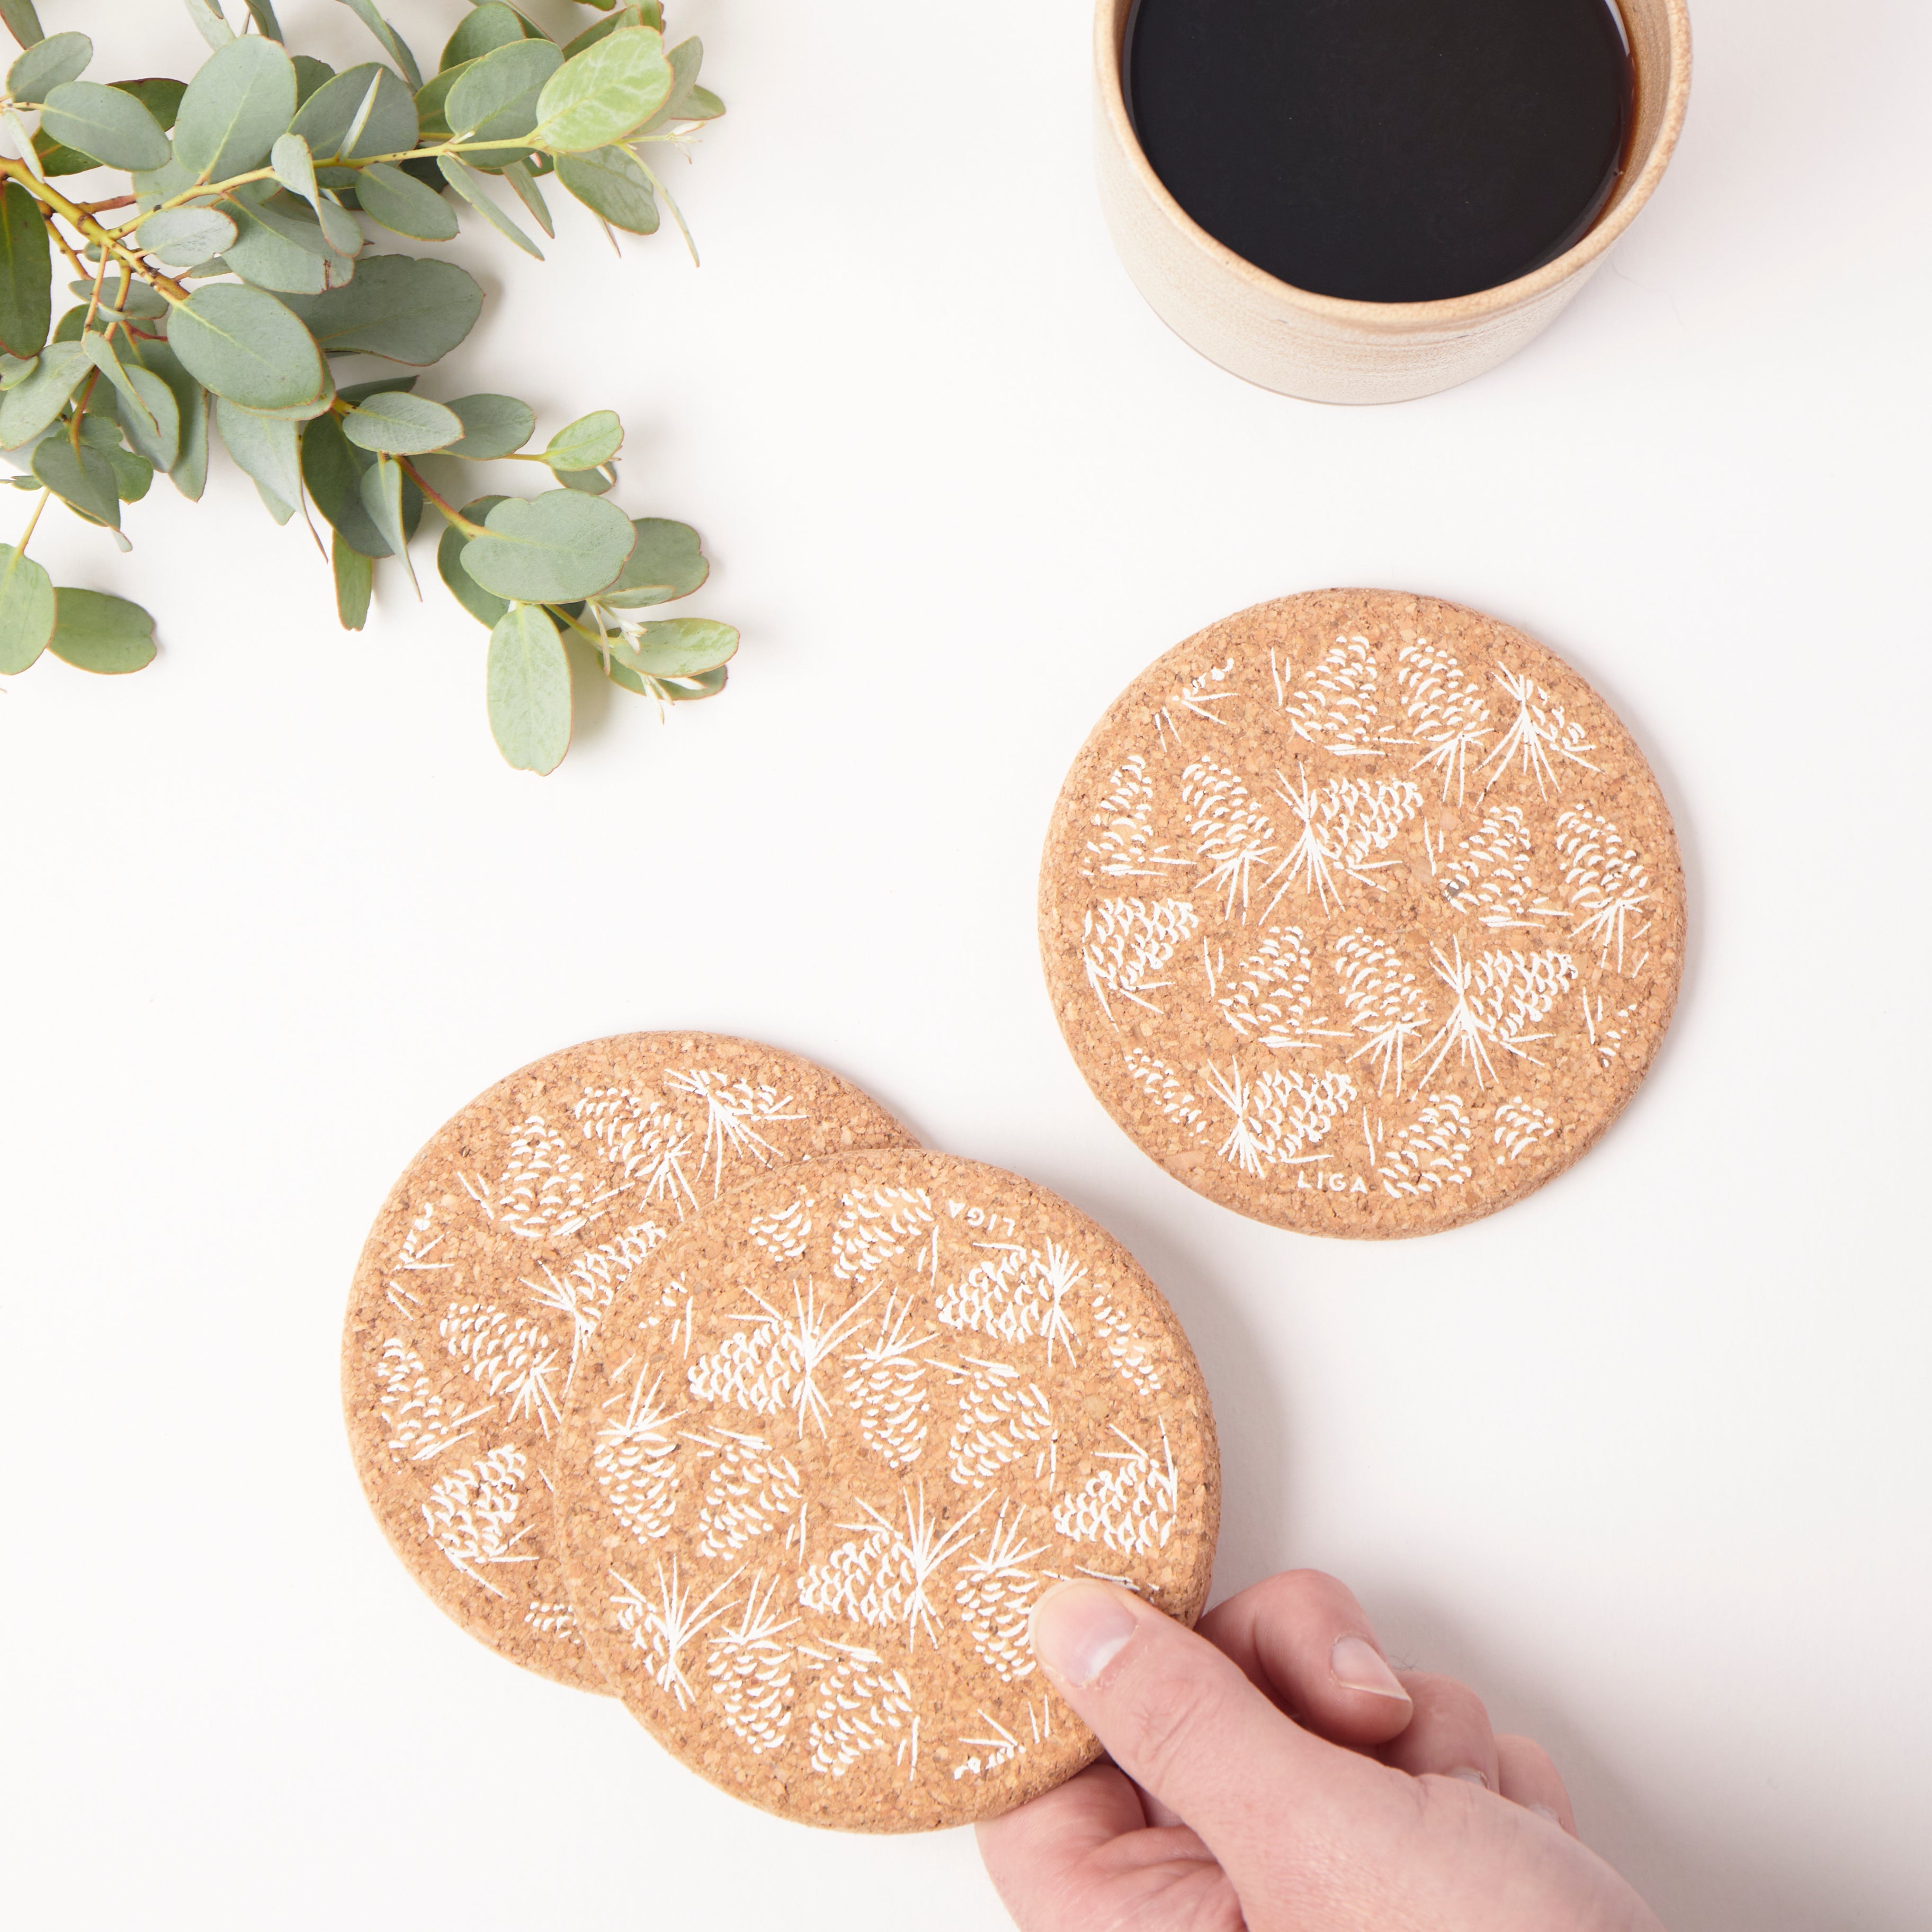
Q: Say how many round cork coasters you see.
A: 3